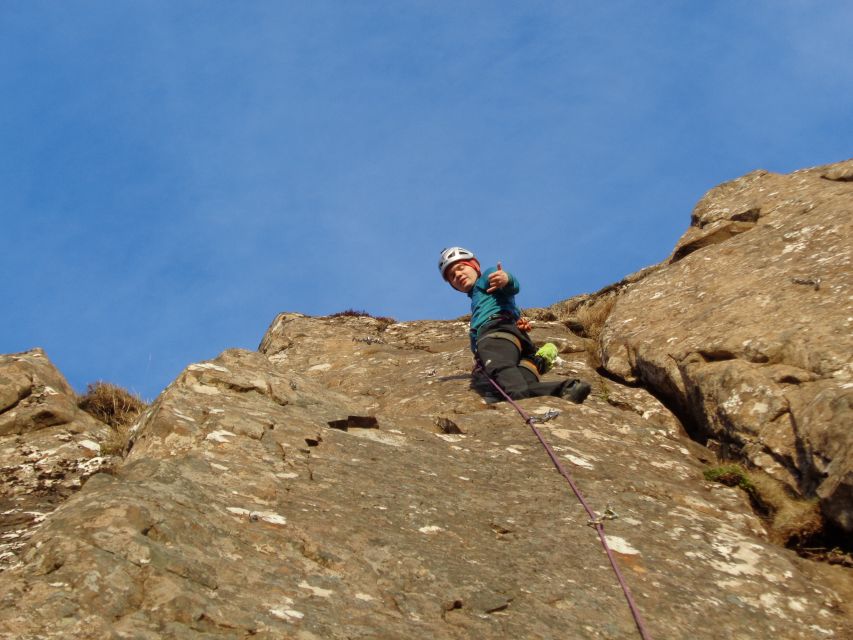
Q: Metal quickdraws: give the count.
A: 2